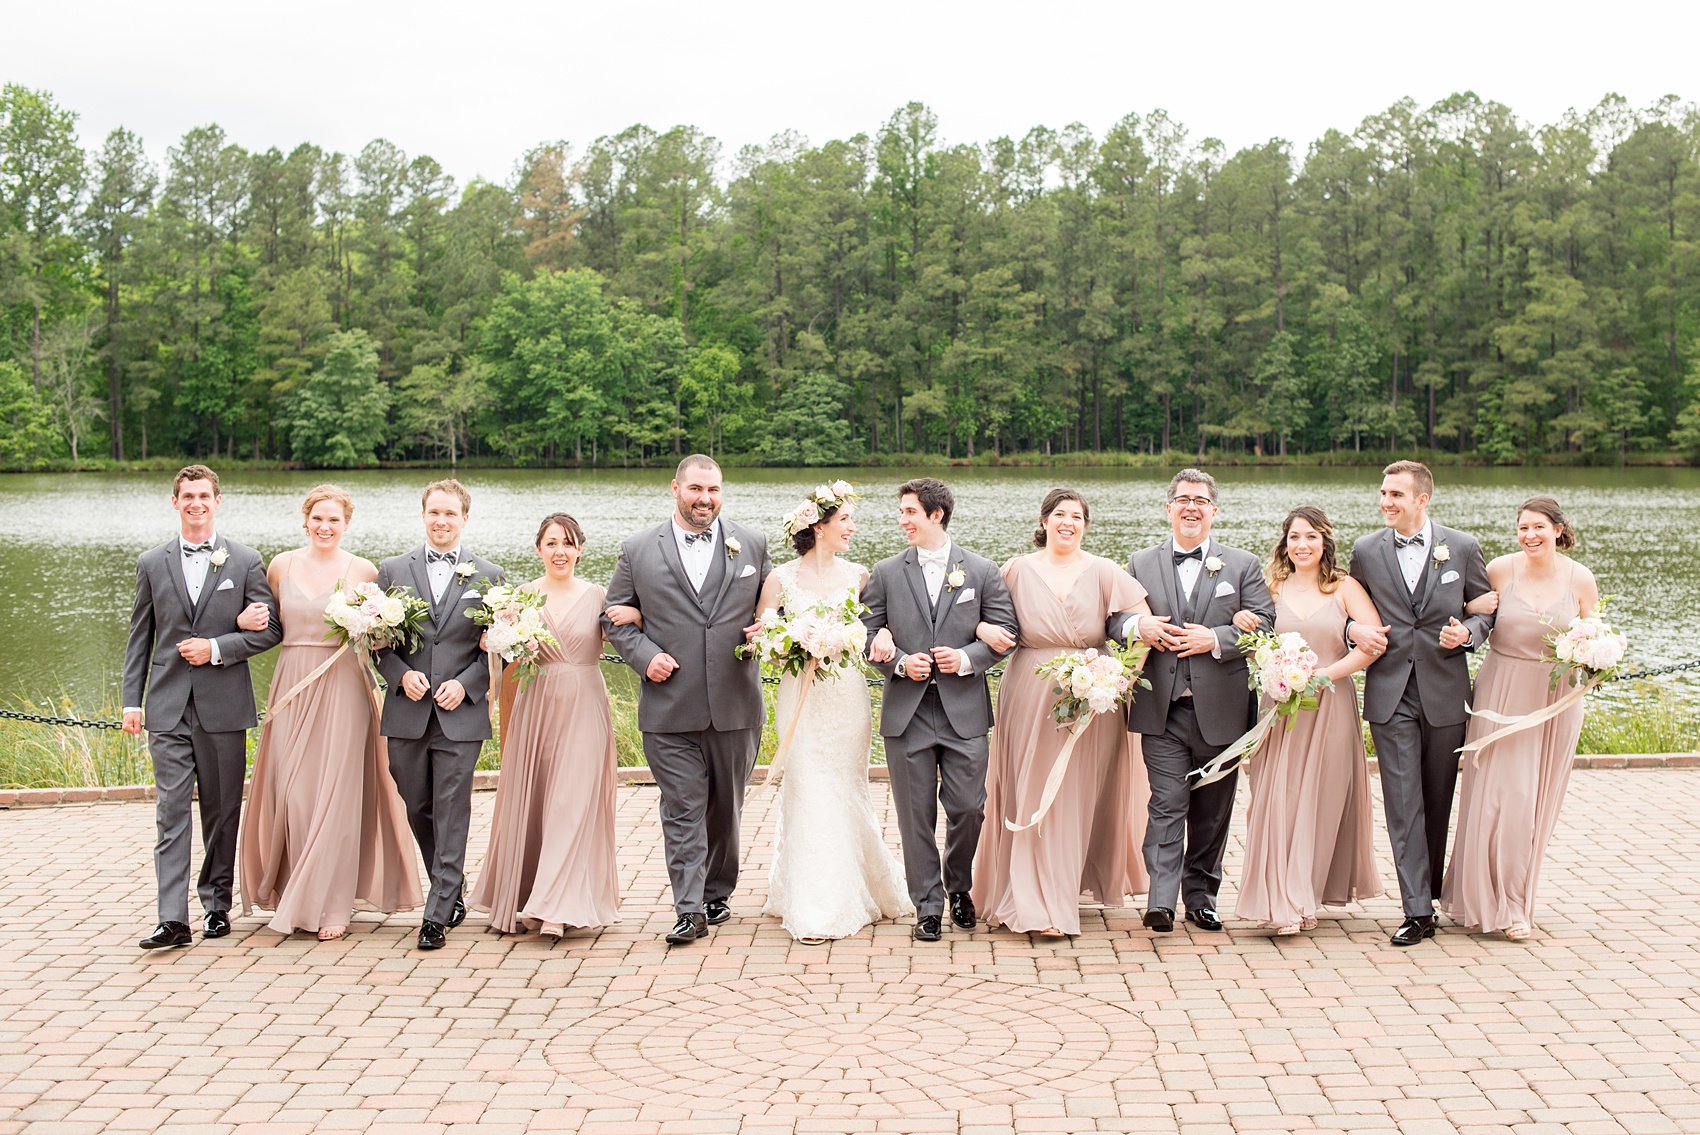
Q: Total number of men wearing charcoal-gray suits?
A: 6